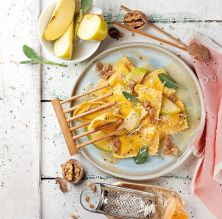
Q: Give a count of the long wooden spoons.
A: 2